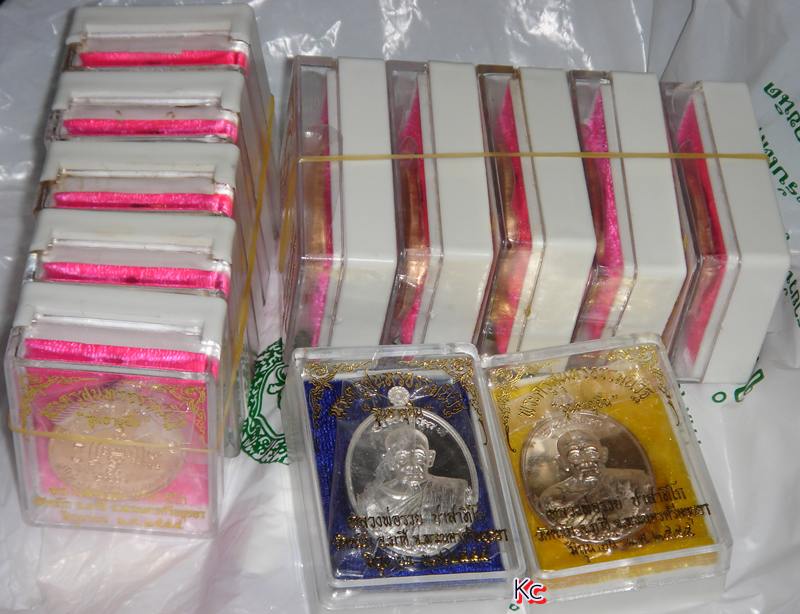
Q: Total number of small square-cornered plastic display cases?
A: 12